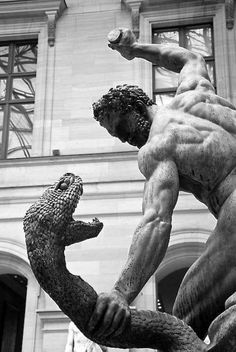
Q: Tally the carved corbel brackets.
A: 3